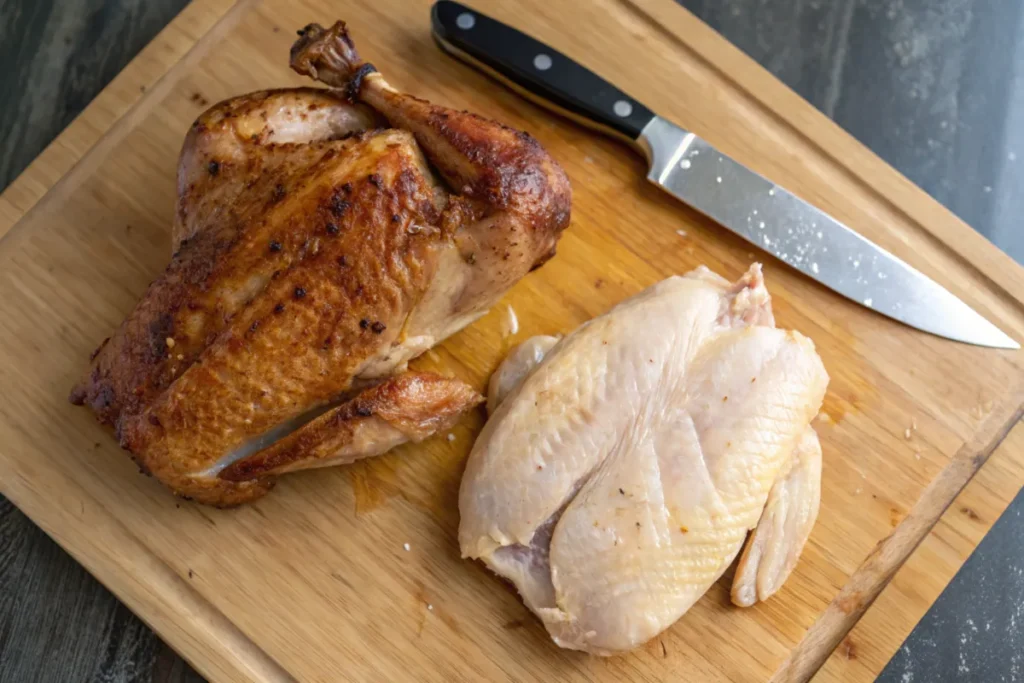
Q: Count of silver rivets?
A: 3